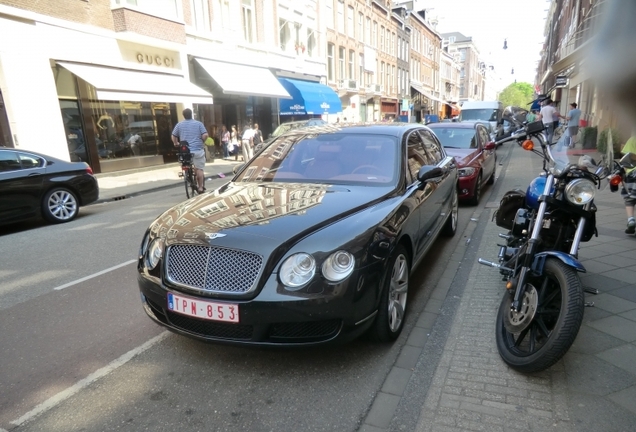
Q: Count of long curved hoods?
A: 1